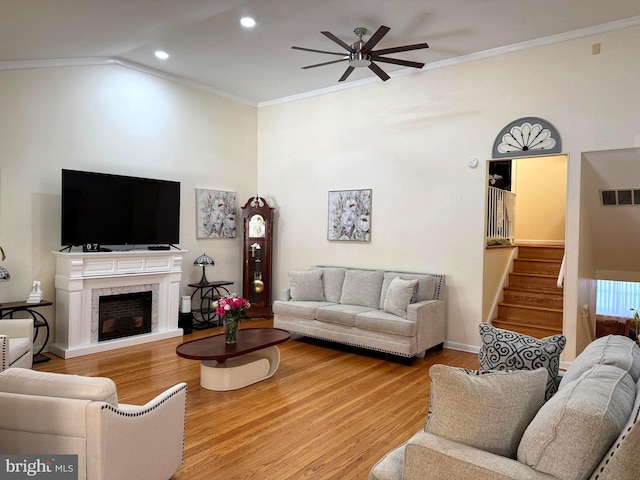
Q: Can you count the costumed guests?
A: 0